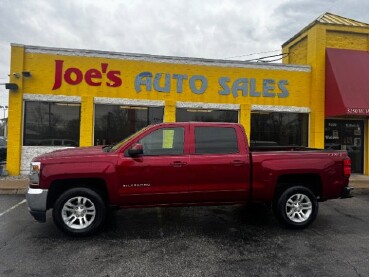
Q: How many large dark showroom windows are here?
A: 4